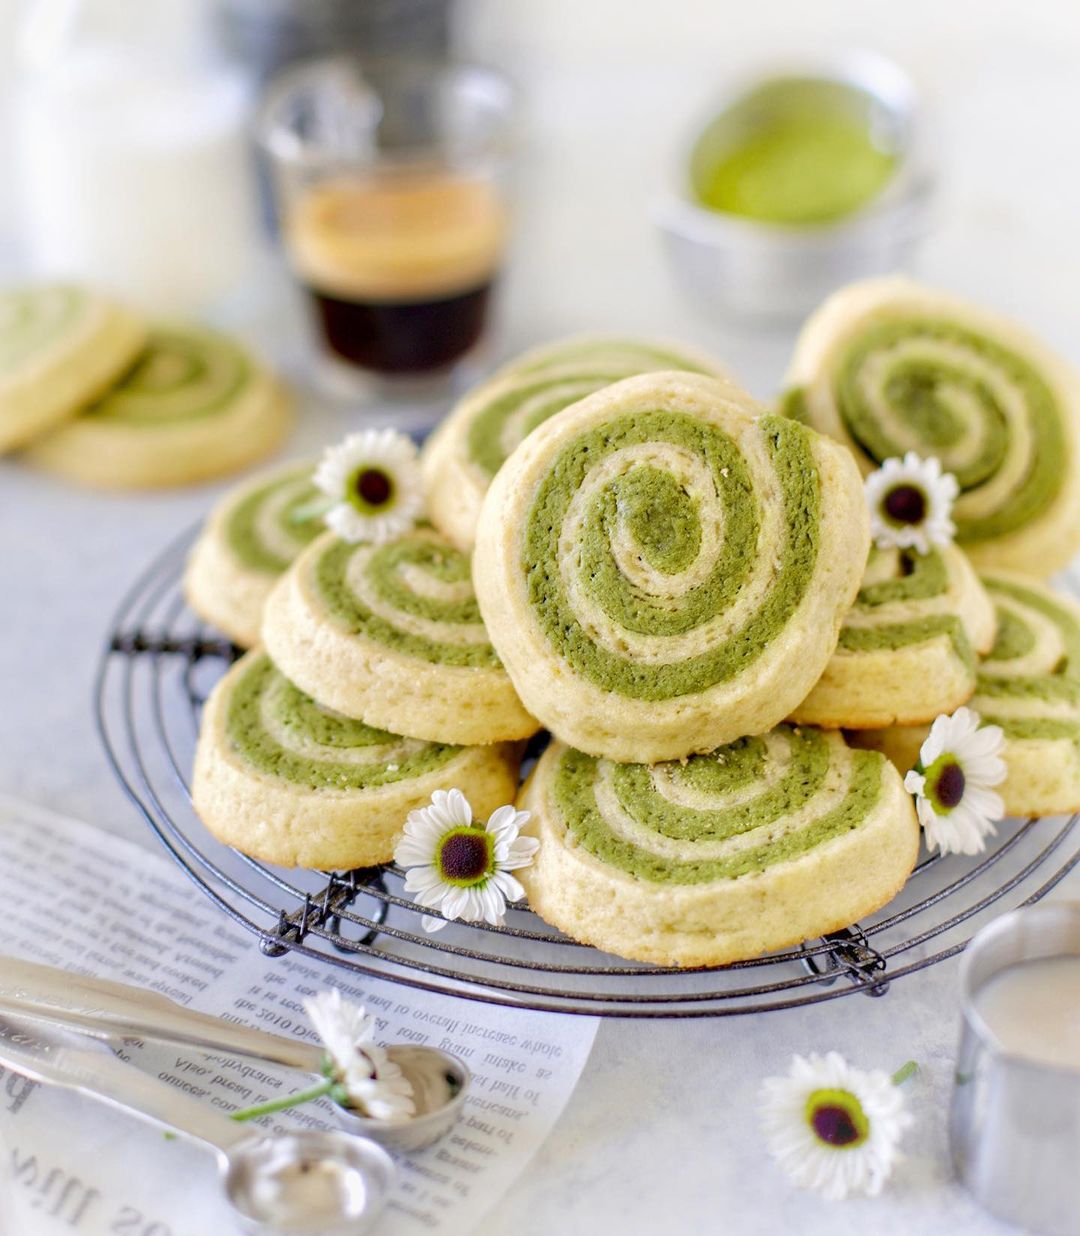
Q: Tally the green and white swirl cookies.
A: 11